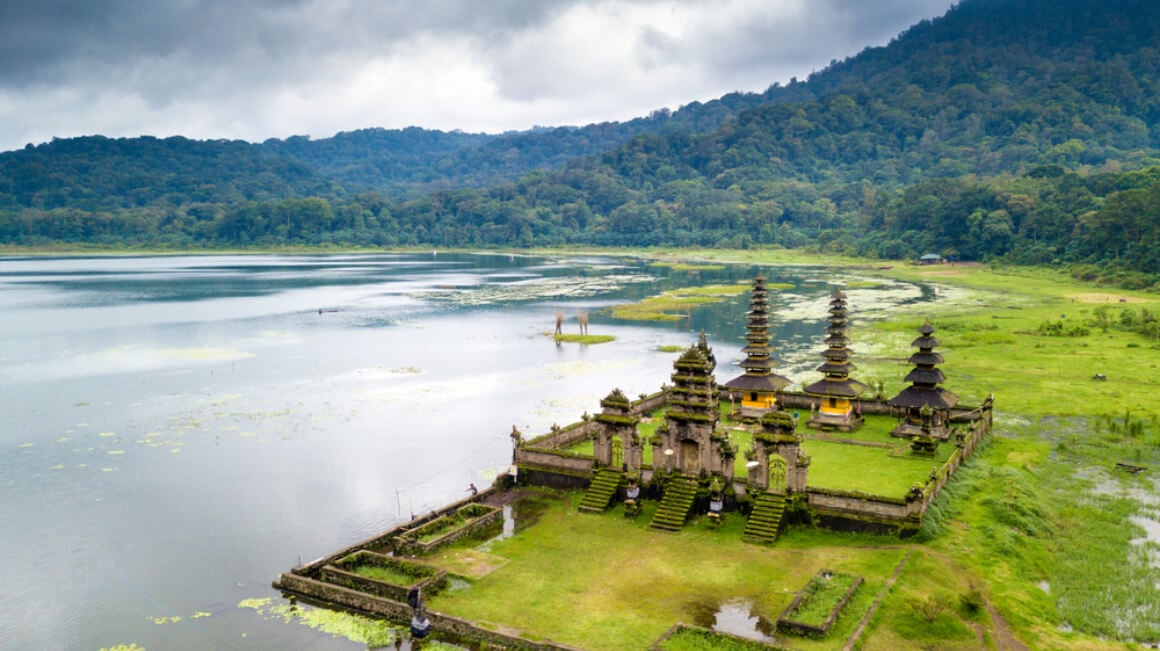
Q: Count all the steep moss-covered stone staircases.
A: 3